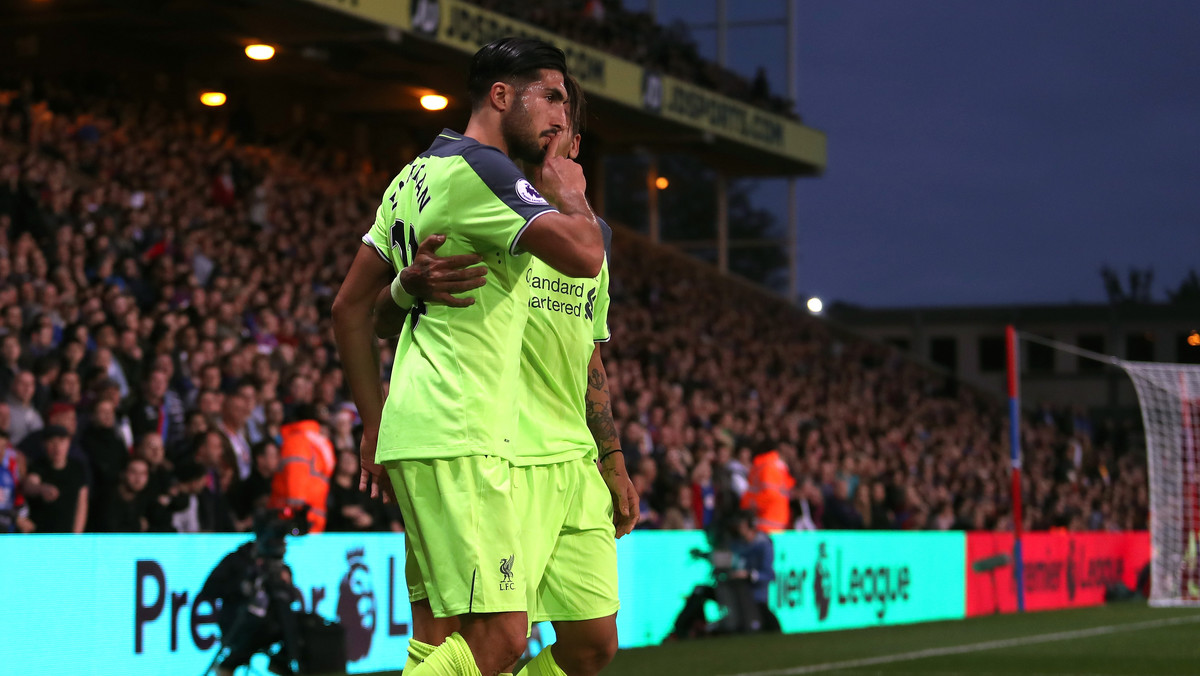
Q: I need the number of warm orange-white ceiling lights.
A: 3